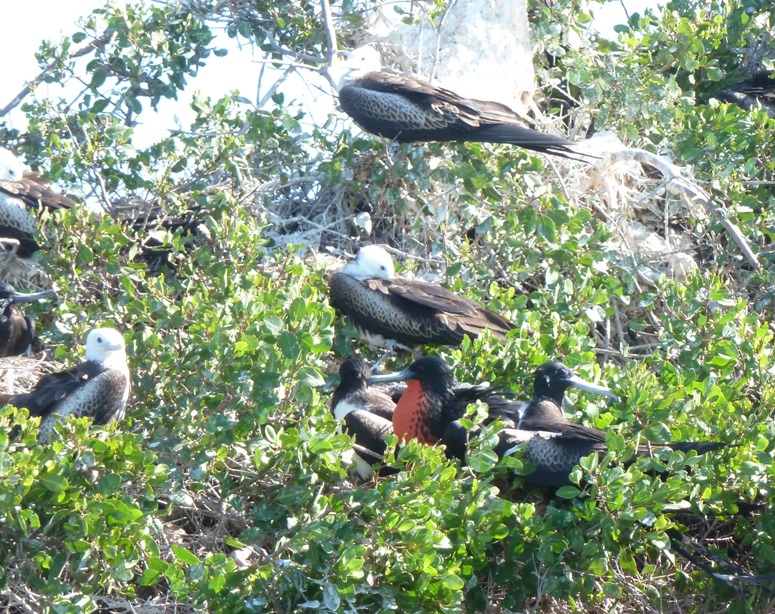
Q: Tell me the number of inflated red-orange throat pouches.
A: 1